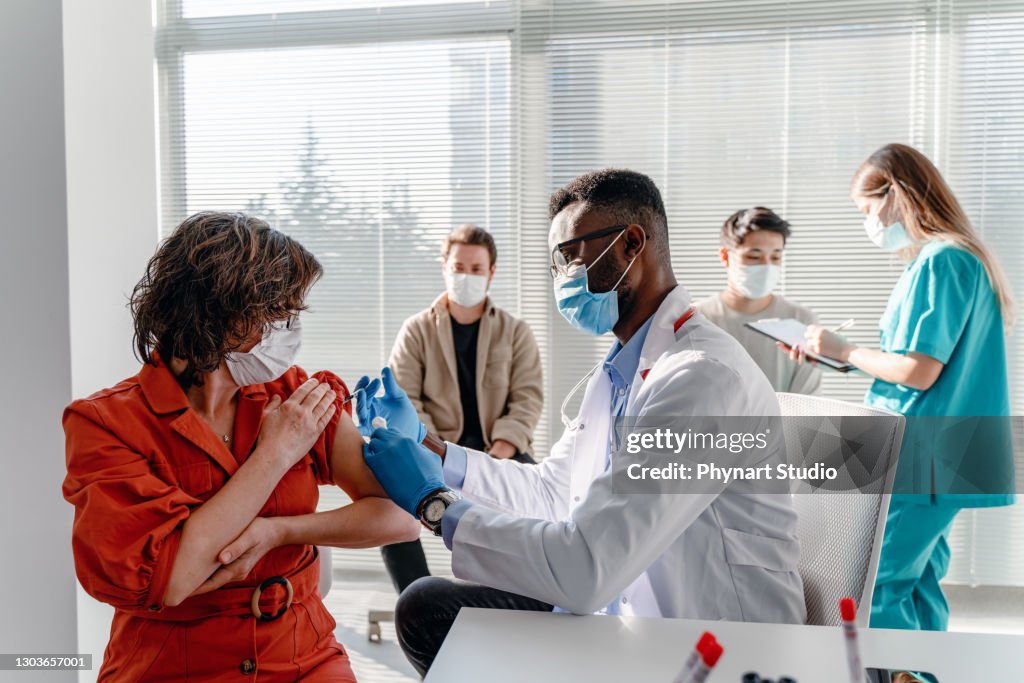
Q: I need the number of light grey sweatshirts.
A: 1